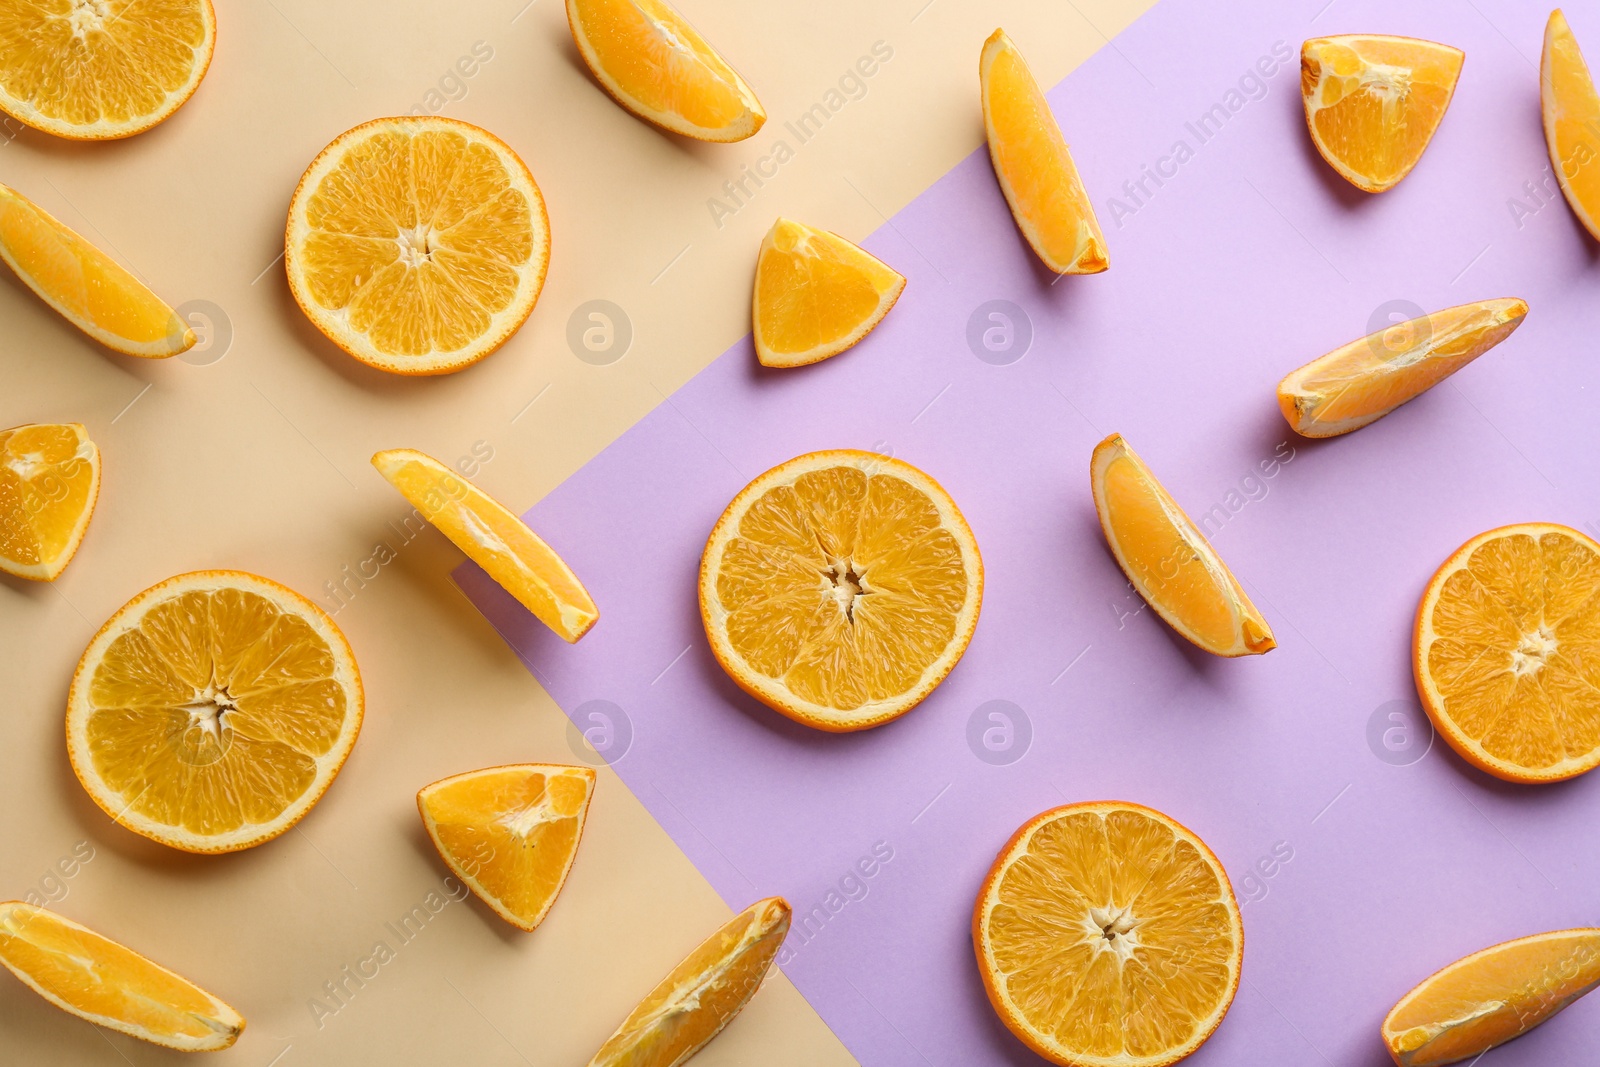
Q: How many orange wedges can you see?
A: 14